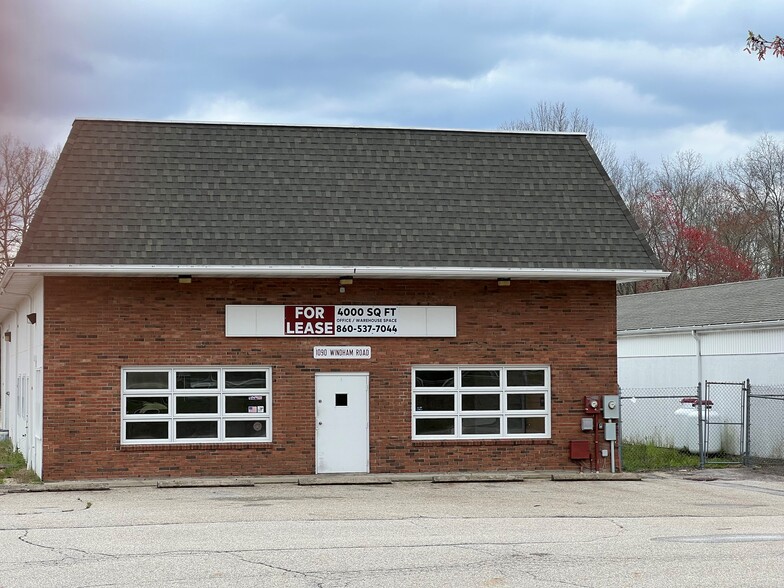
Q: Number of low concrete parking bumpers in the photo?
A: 5